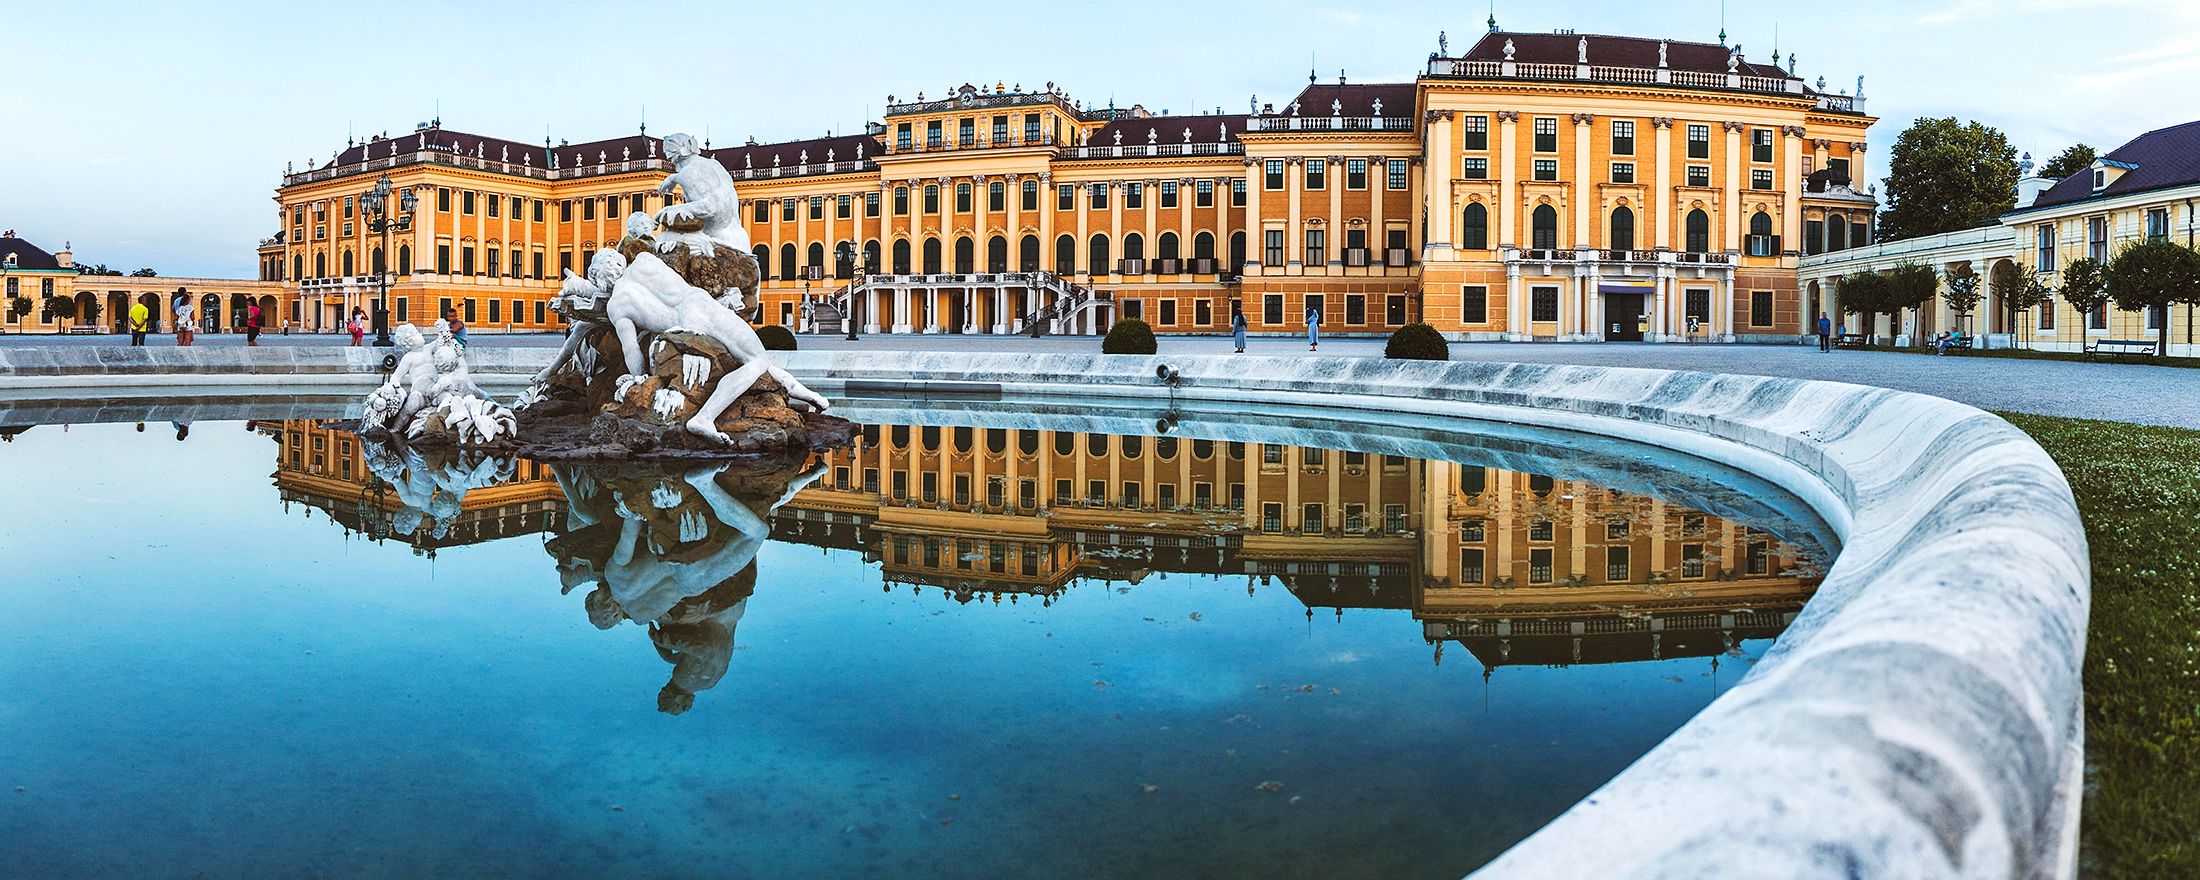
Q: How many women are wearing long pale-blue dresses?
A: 2